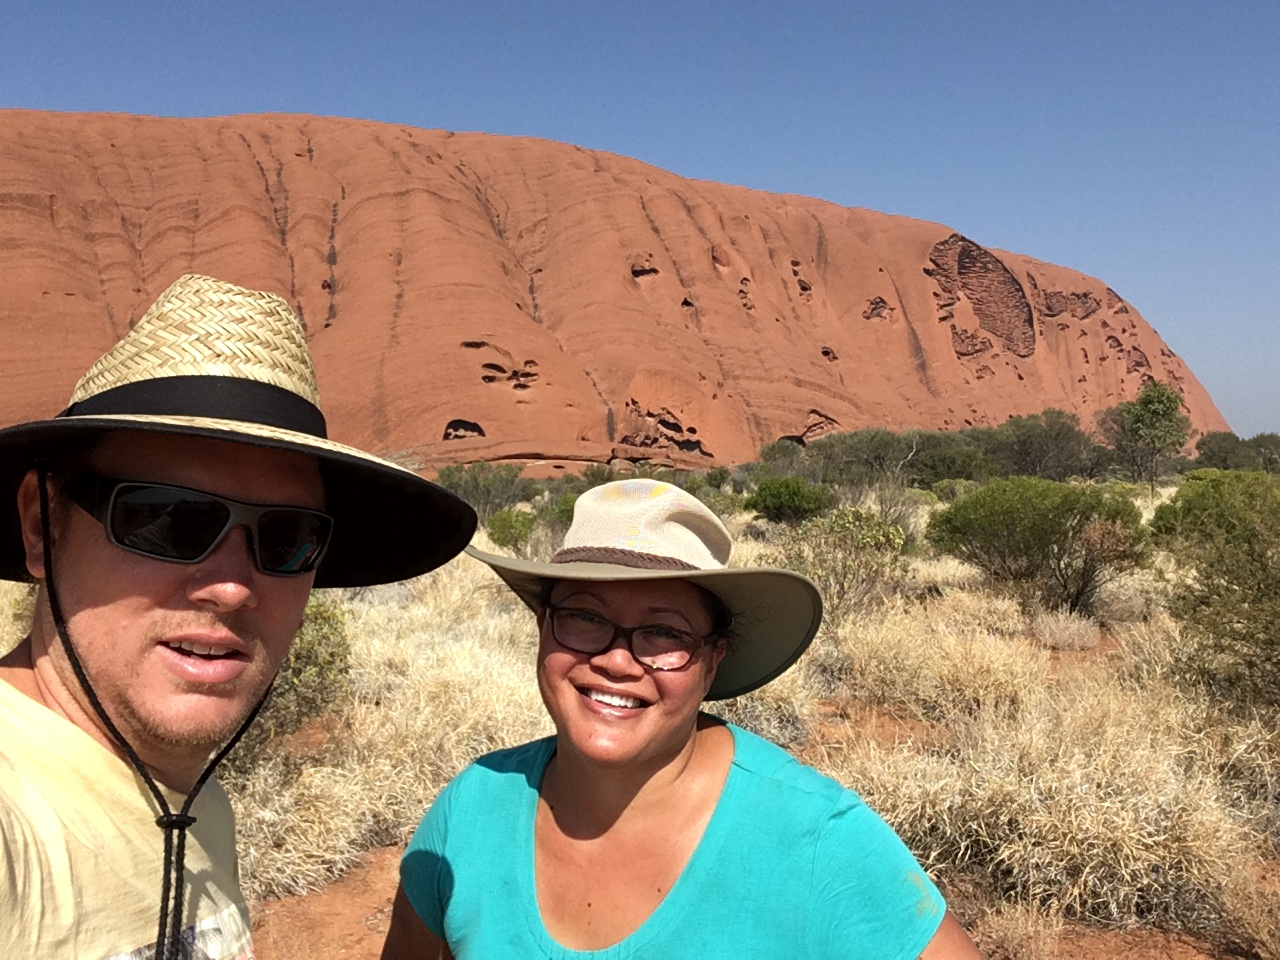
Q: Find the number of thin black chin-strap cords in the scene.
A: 2